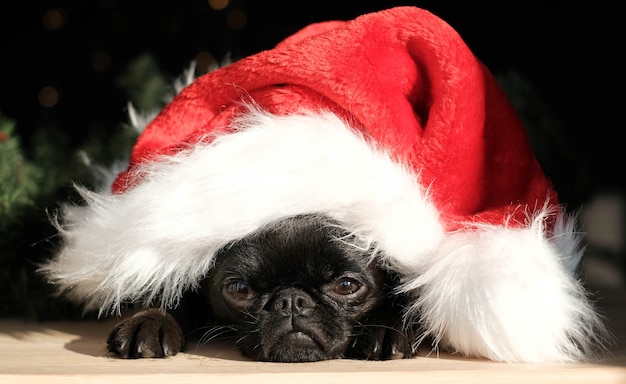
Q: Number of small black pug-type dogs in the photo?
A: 1